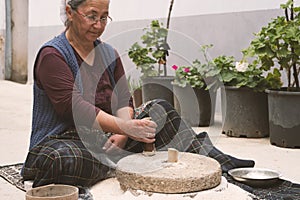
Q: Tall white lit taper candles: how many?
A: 0